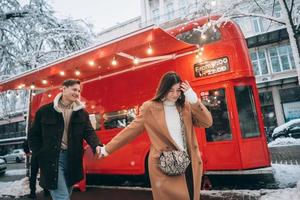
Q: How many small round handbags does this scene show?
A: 1